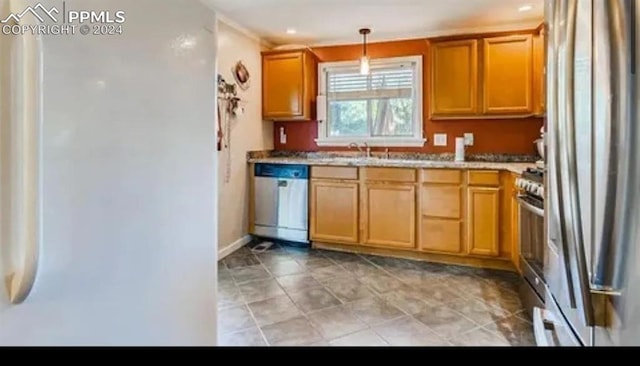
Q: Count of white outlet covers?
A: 3